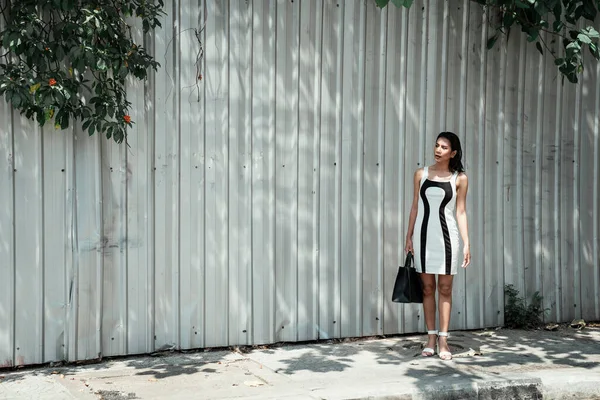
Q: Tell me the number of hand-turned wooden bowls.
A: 0